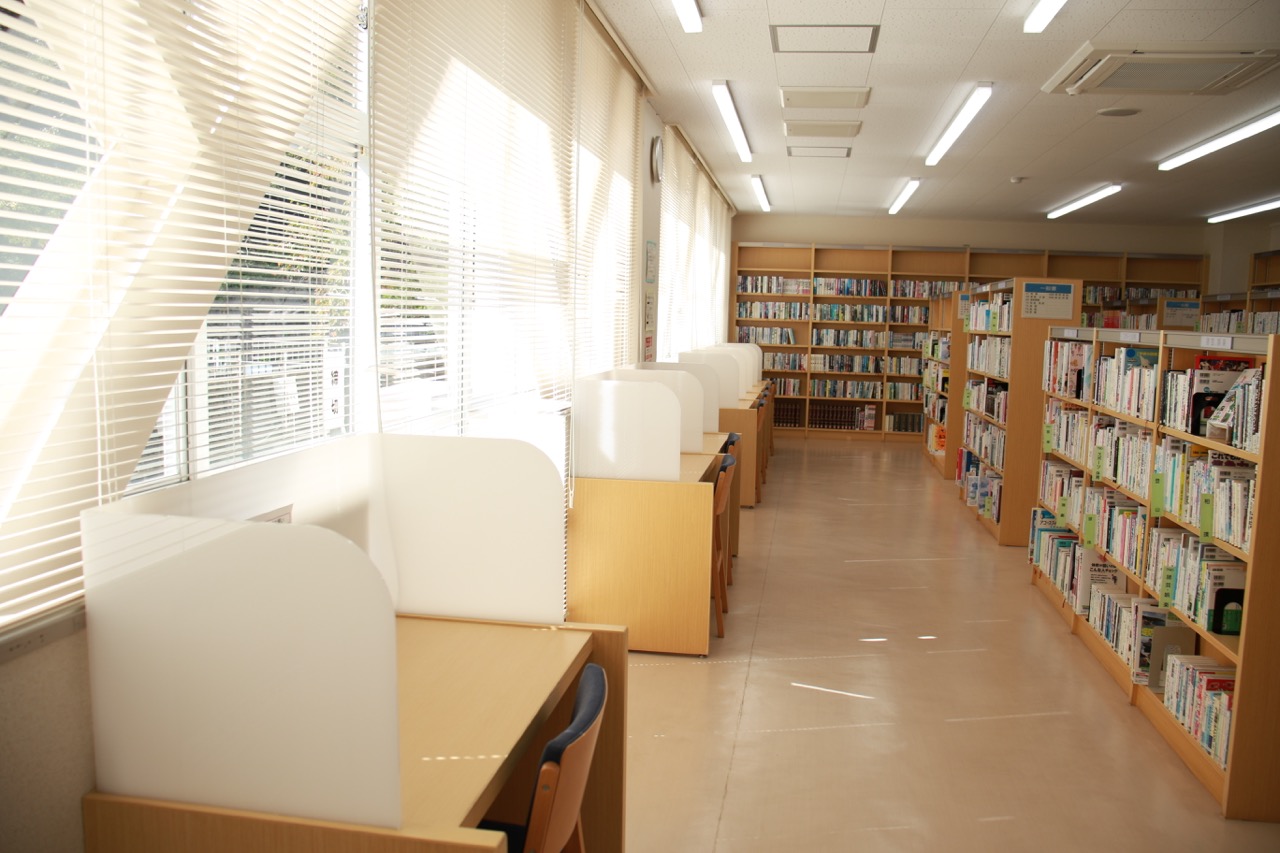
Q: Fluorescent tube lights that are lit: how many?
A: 9